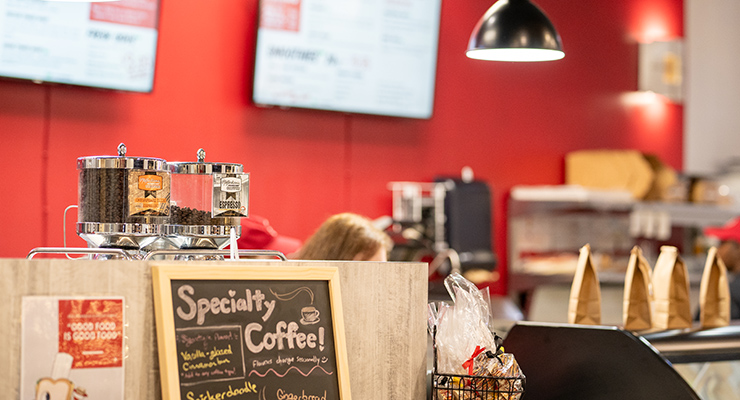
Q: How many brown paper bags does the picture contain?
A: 4